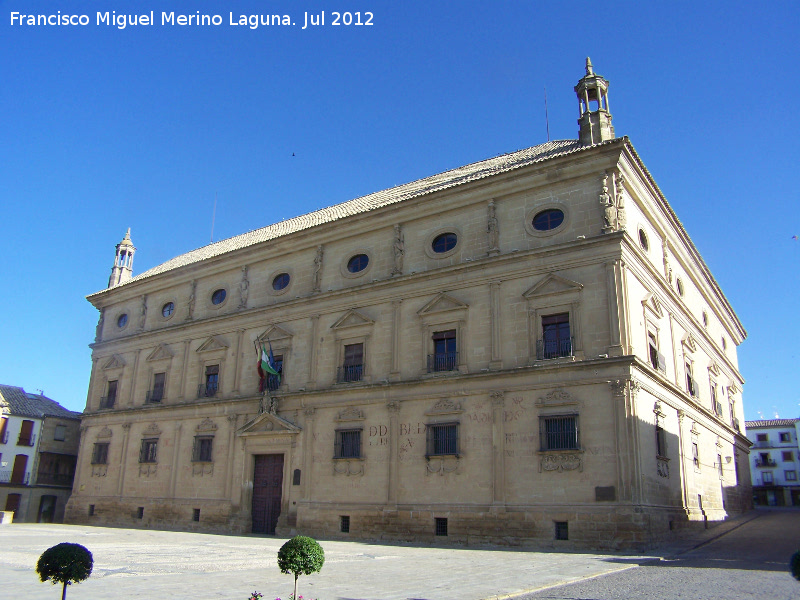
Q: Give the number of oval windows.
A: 11